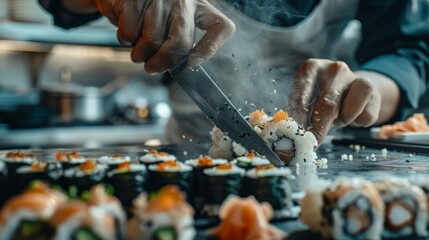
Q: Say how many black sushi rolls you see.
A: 12